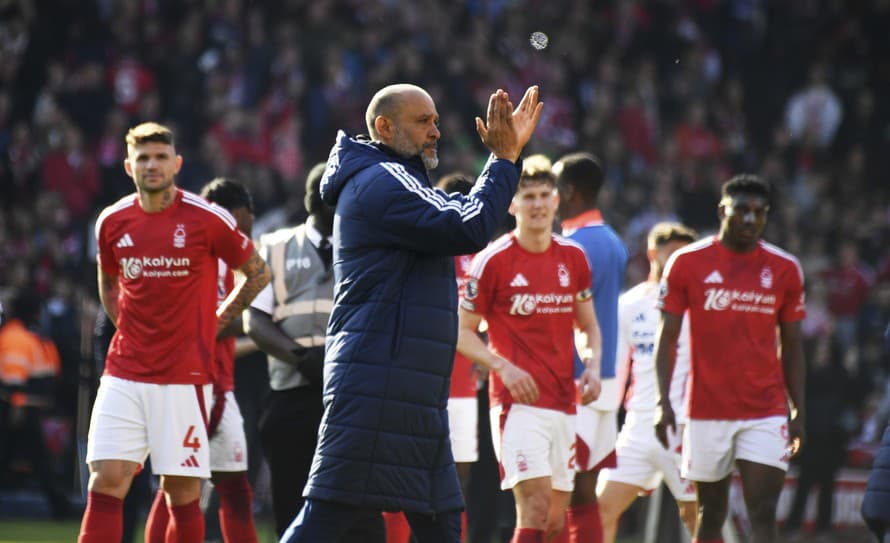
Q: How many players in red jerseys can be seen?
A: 5